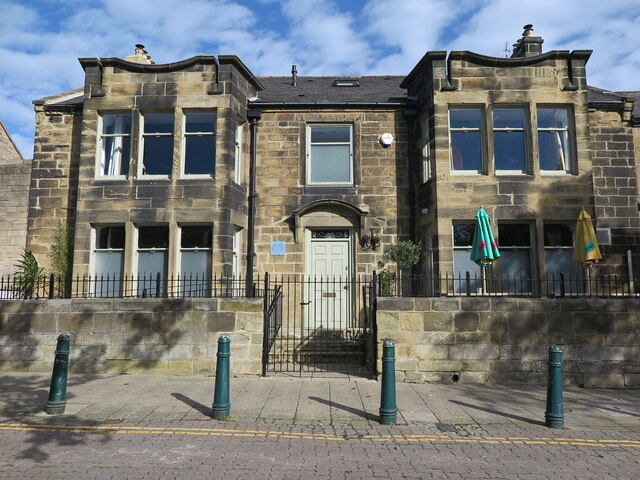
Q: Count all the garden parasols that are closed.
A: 2